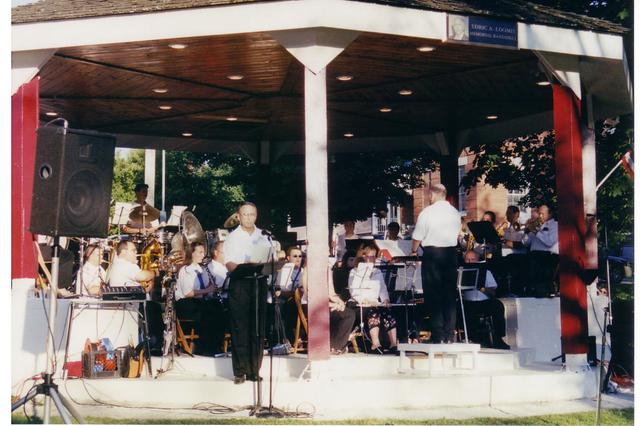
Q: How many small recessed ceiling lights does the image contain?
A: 14